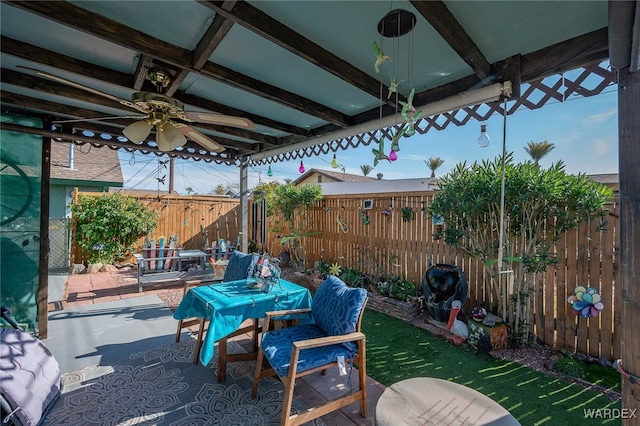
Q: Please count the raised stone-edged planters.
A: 1